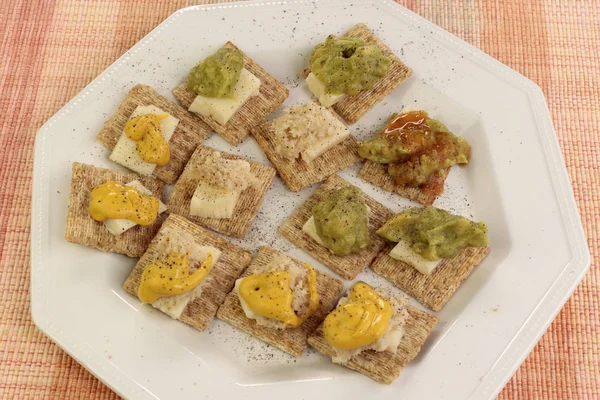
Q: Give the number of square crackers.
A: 12